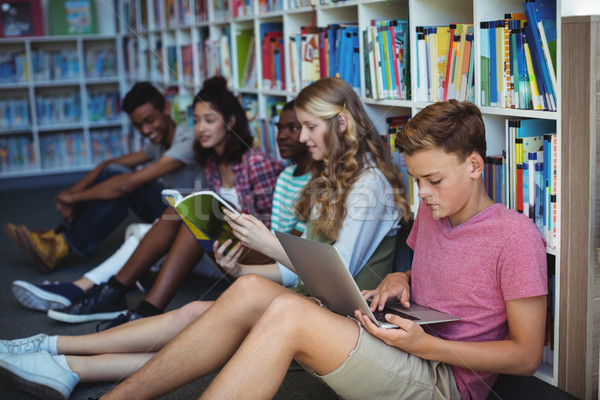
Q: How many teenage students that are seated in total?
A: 5